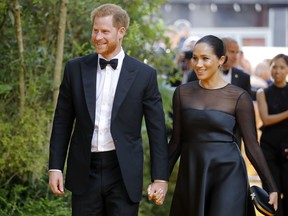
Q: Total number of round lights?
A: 5